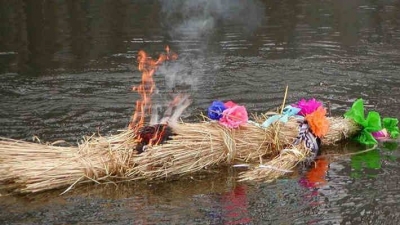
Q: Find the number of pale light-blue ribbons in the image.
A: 1